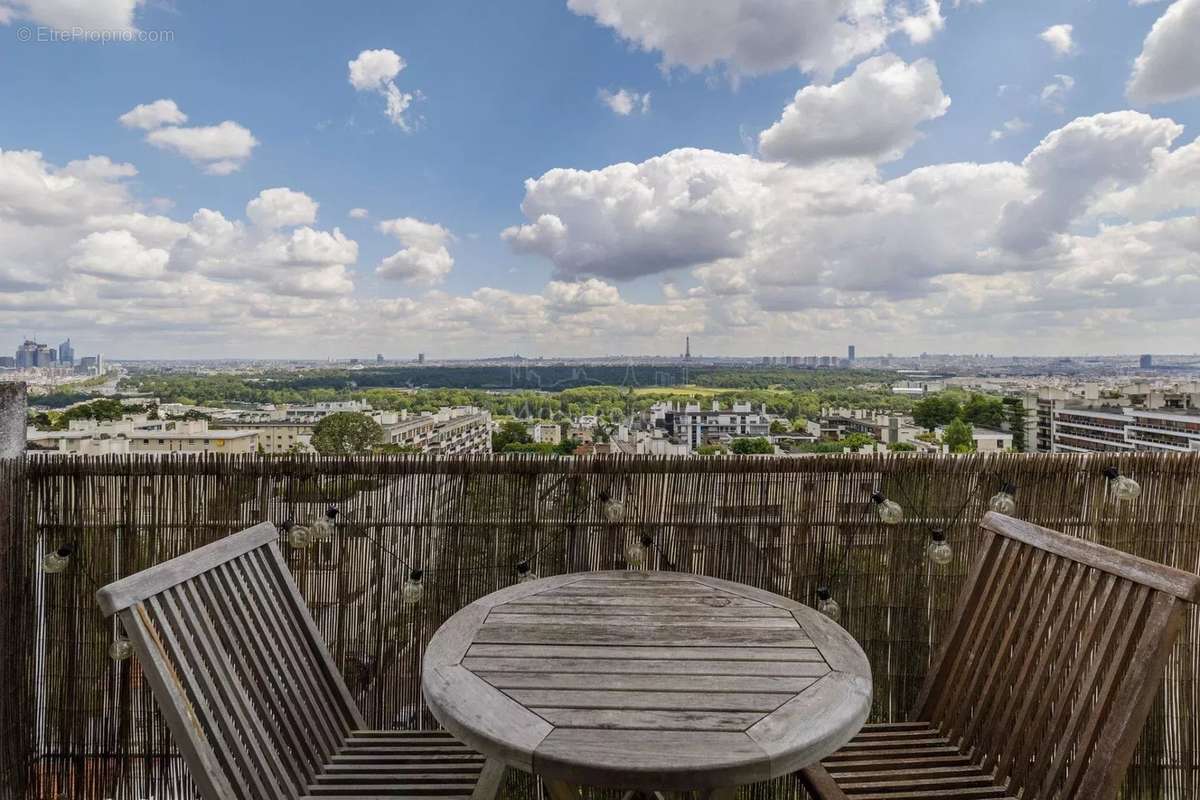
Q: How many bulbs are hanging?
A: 13